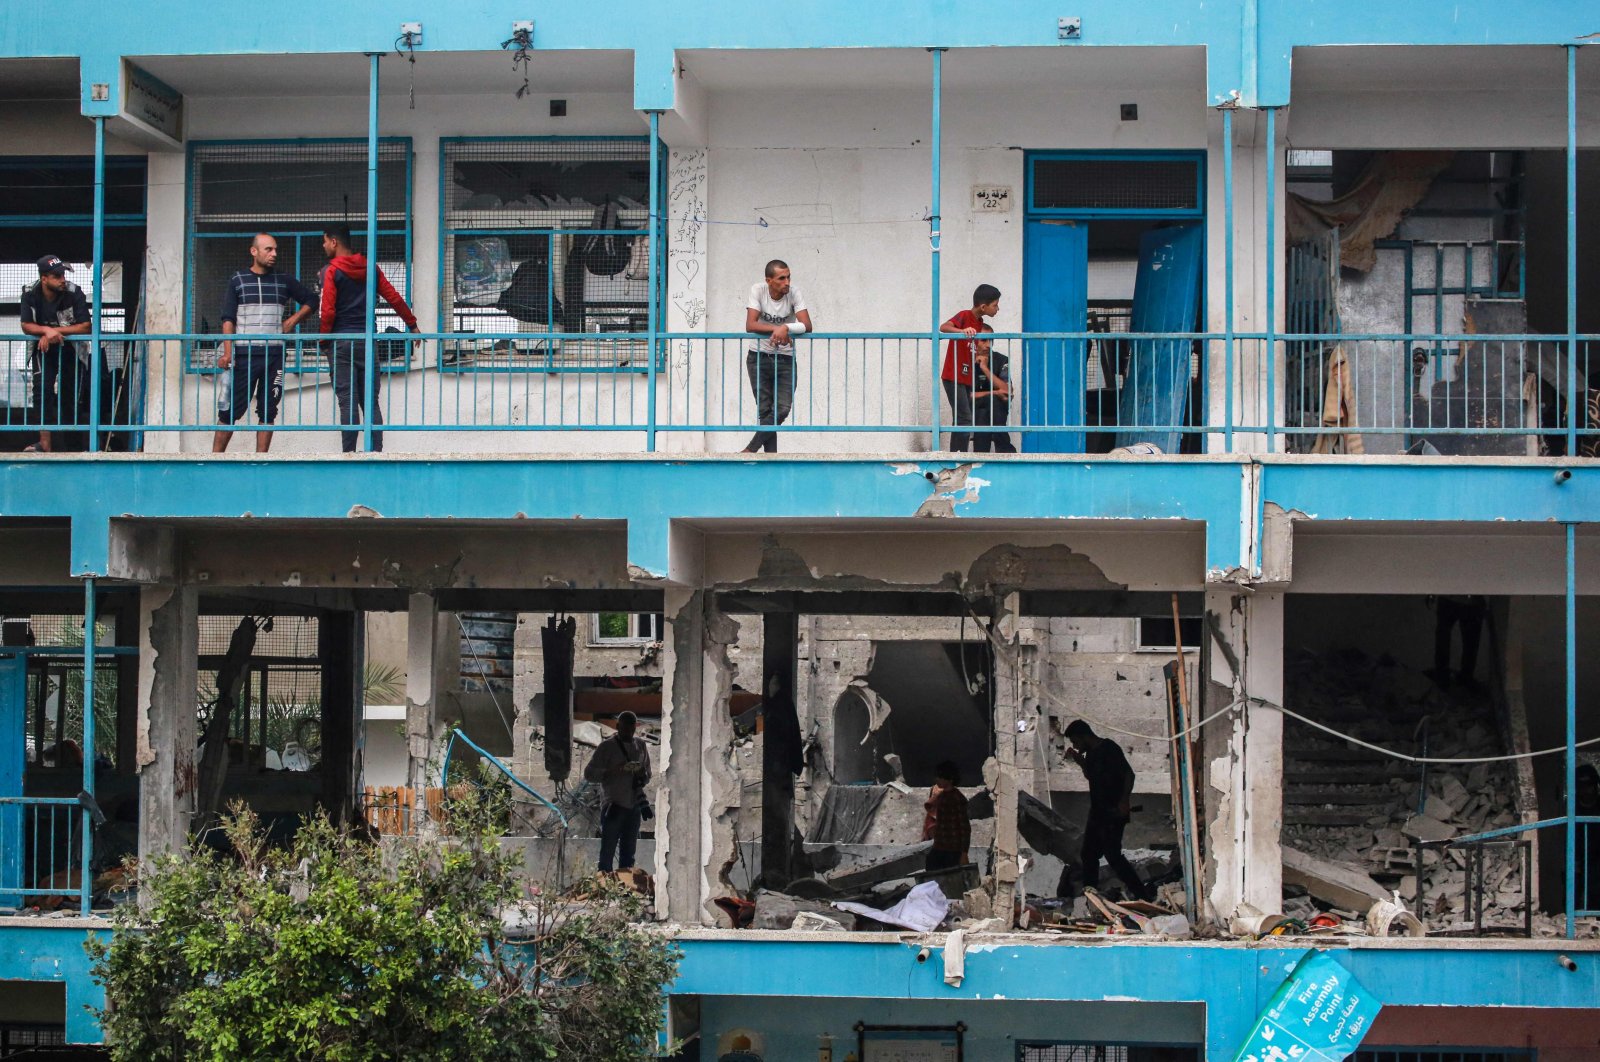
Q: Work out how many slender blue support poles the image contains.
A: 9